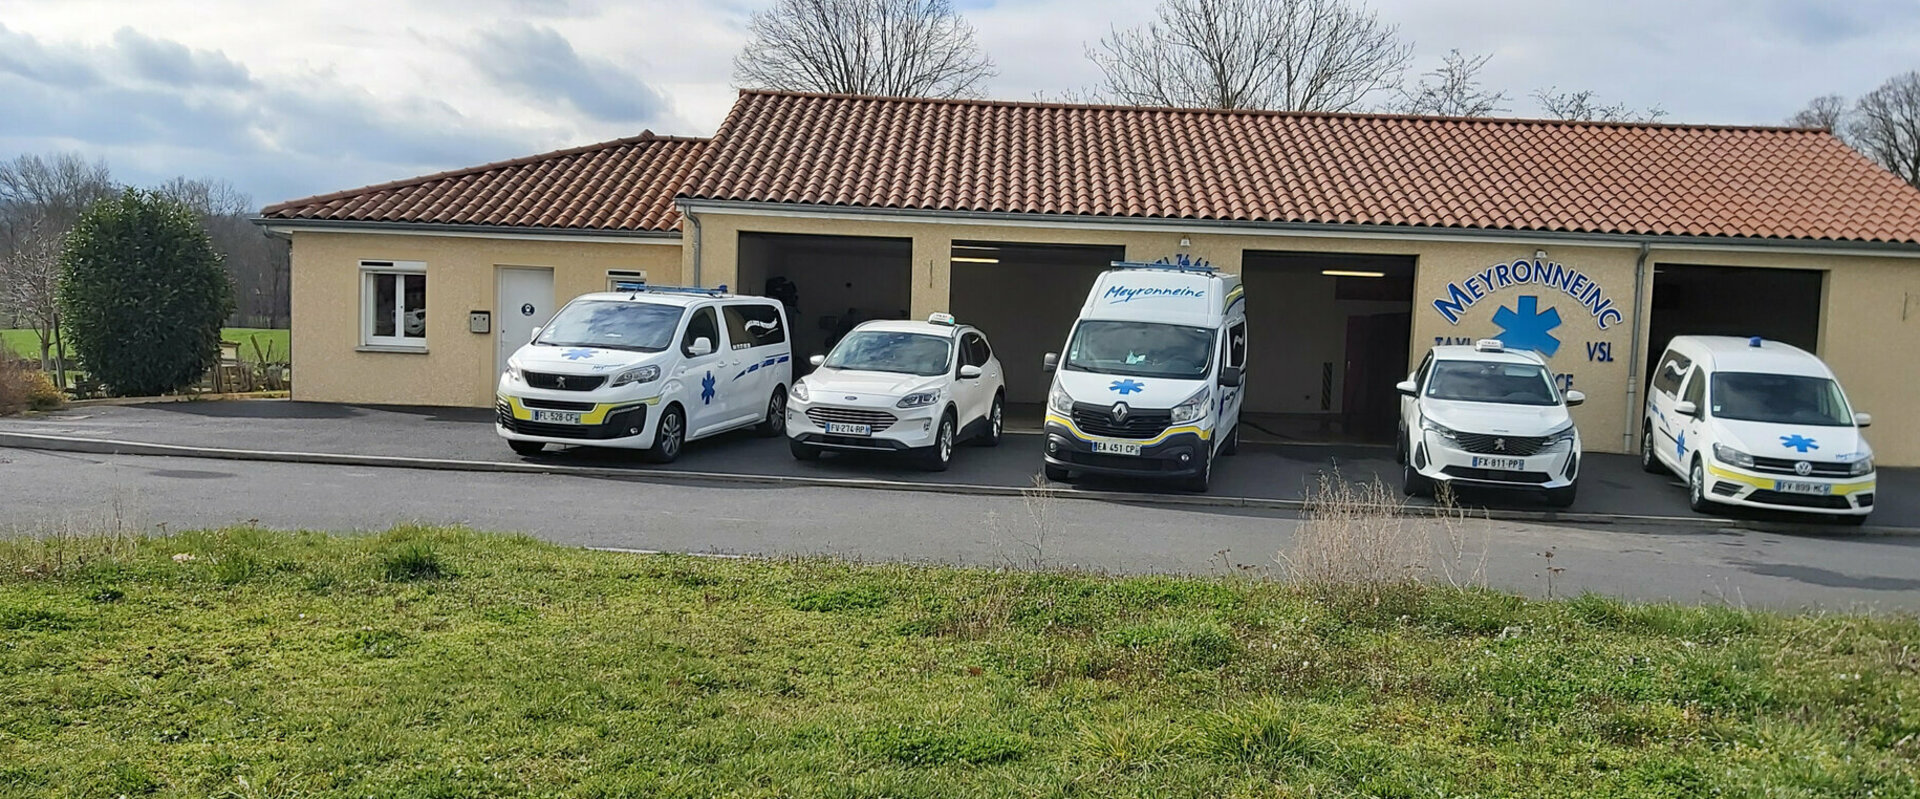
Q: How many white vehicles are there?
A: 5